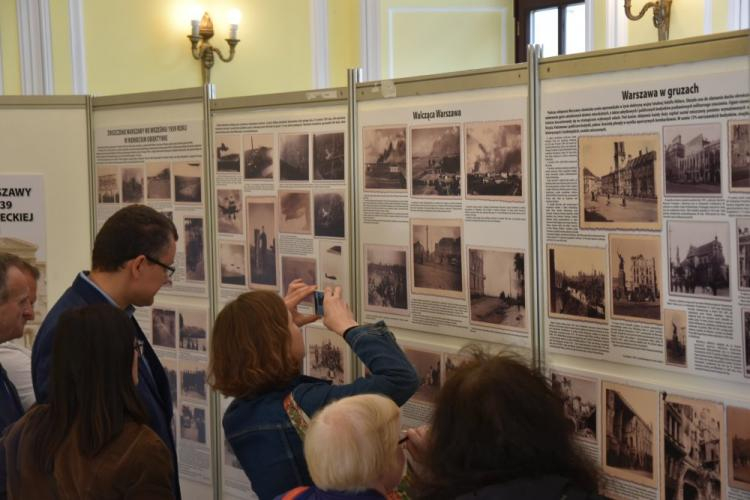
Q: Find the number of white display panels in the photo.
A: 5